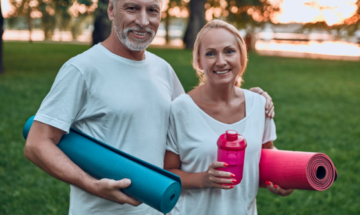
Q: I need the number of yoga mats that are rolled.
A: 2